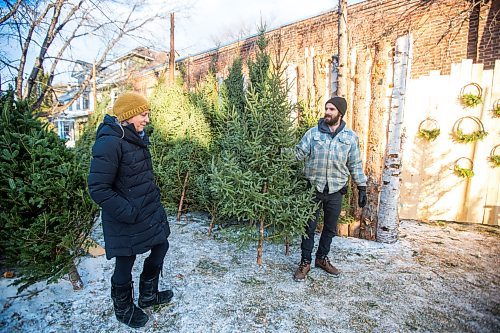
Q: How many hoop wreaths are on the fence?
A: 6